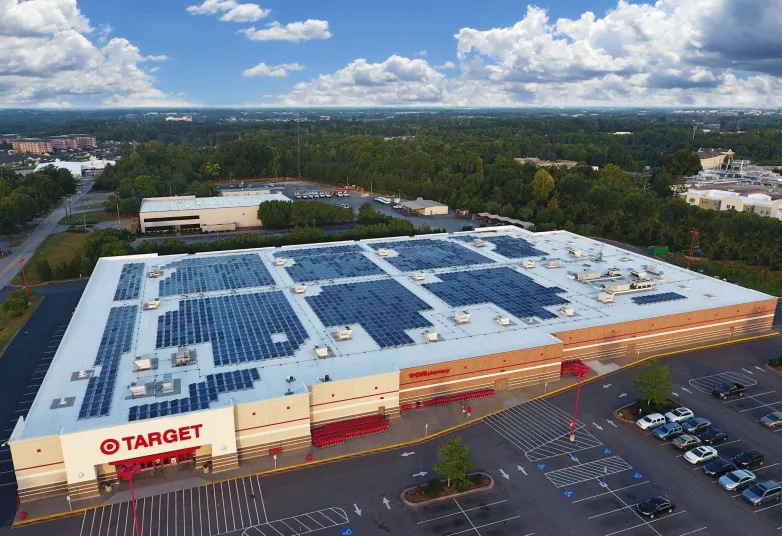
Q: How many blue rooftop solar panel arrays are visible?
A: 11